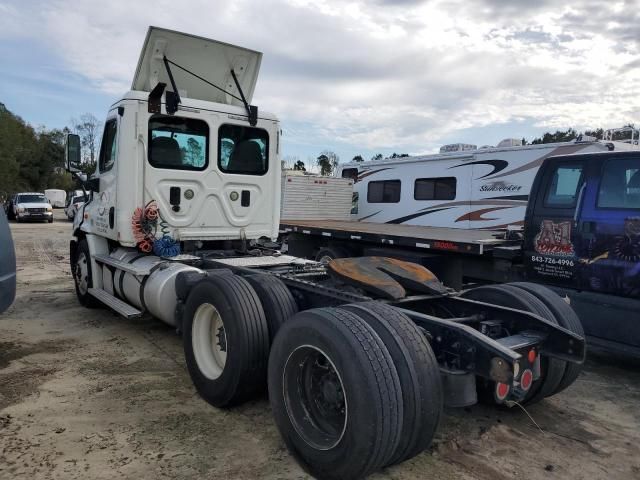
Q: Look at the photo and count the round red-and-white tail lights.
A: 2